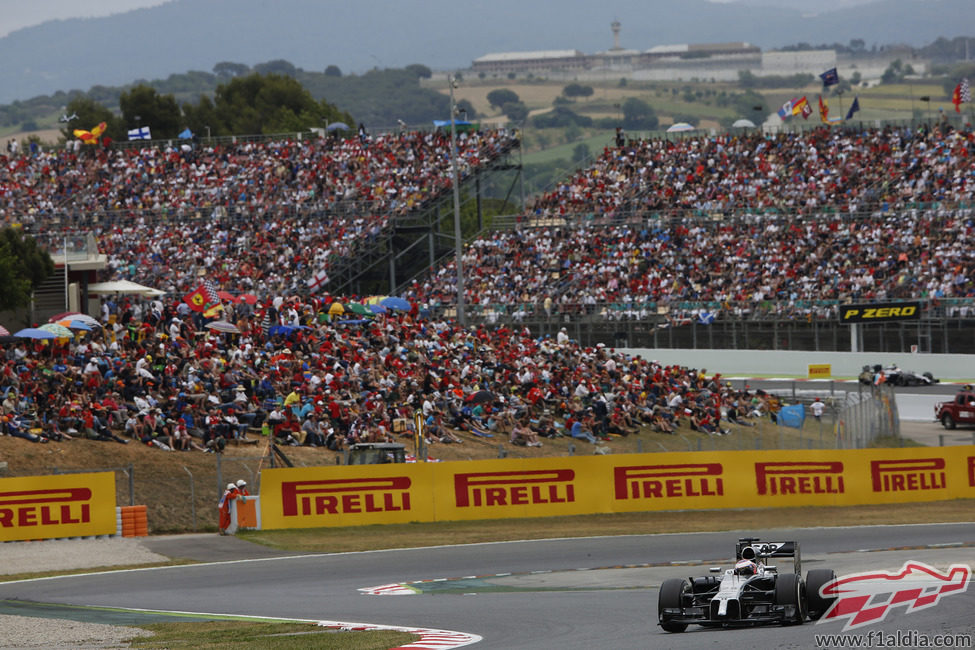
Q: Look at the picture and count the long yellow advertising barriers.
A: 2